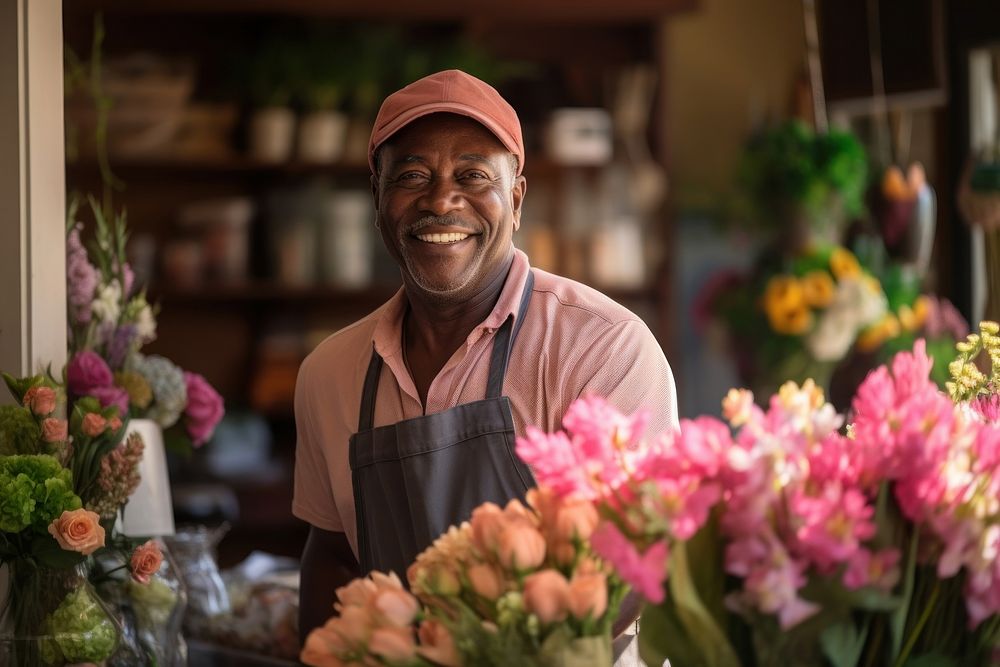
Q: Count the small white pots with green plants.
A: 2